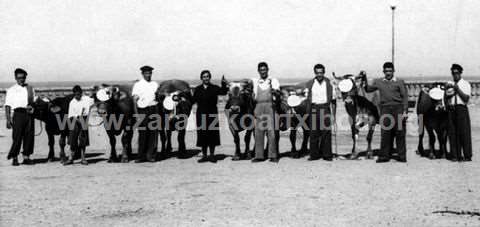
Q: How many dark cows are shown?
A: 7